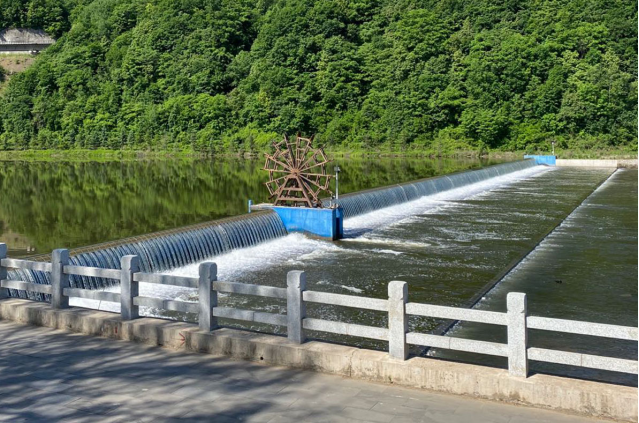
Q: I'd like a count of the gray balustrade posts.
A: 7